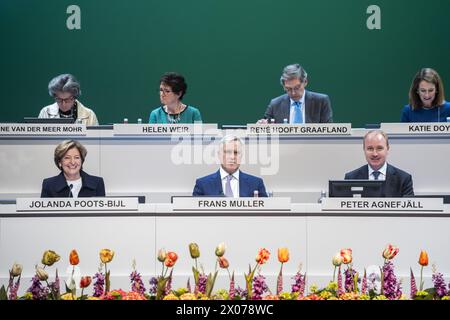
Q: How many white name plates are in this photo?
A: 7